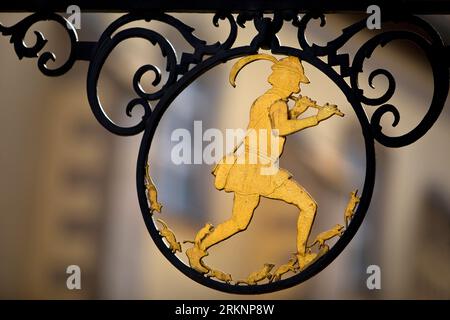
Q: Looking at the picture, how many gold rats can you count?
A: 8